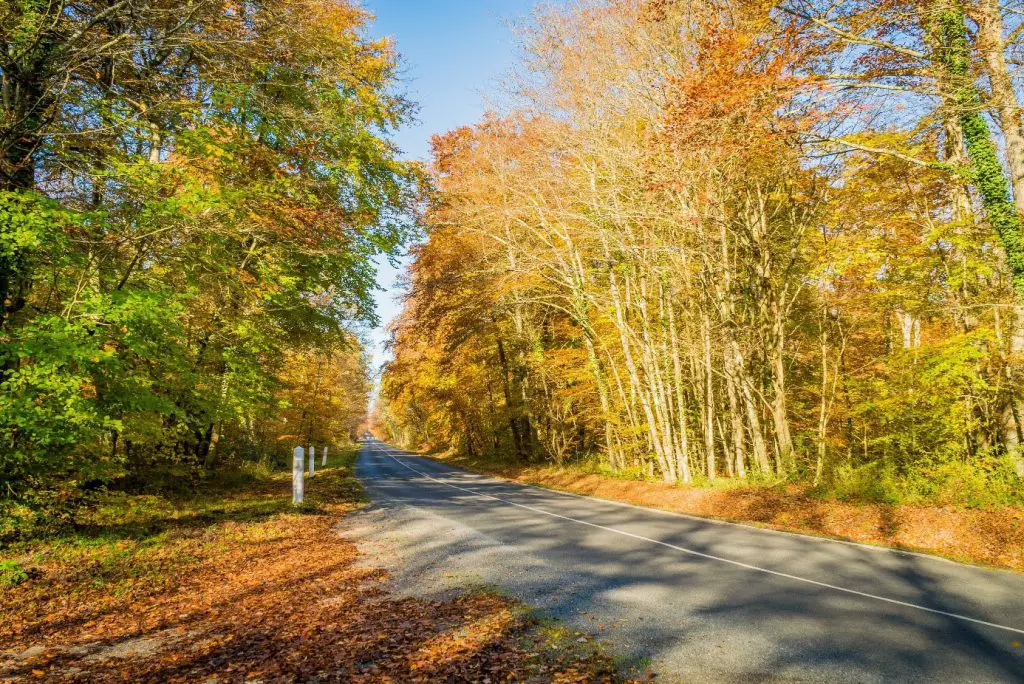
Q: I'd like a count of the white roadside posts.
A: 3